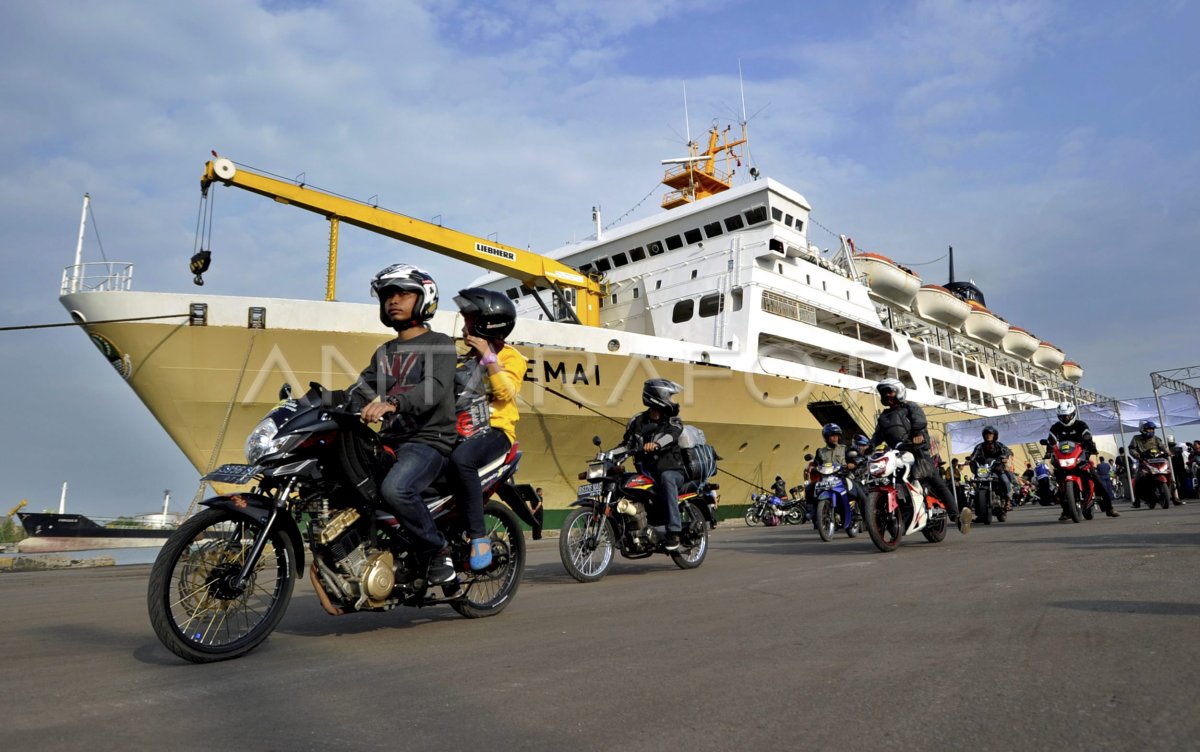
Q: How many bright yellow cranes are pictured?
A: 1